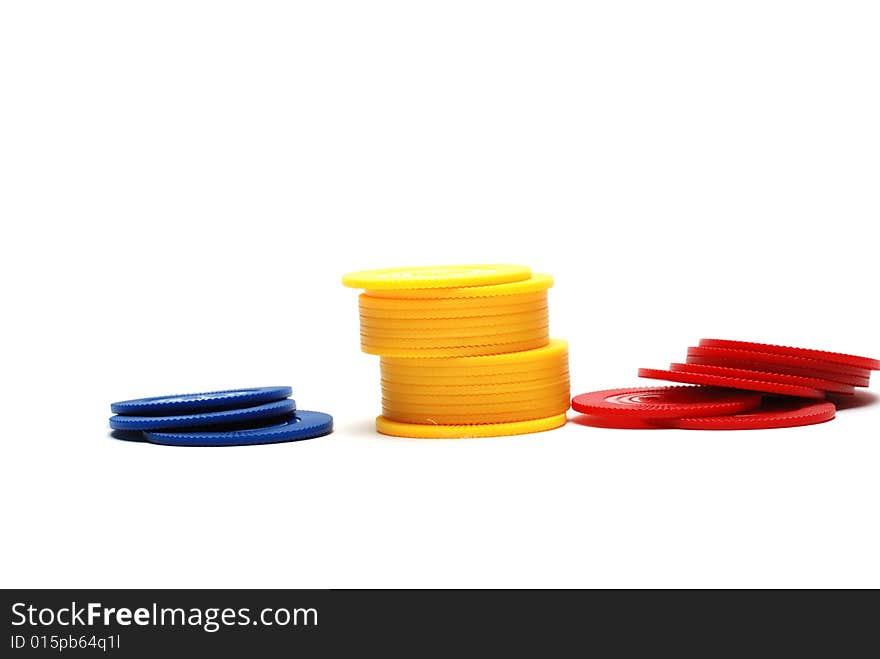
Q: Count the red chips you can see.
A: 7